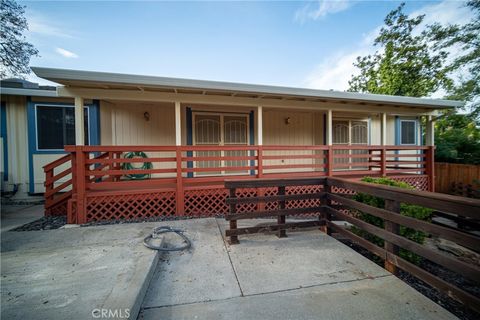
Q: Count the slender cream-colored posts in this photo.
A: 6